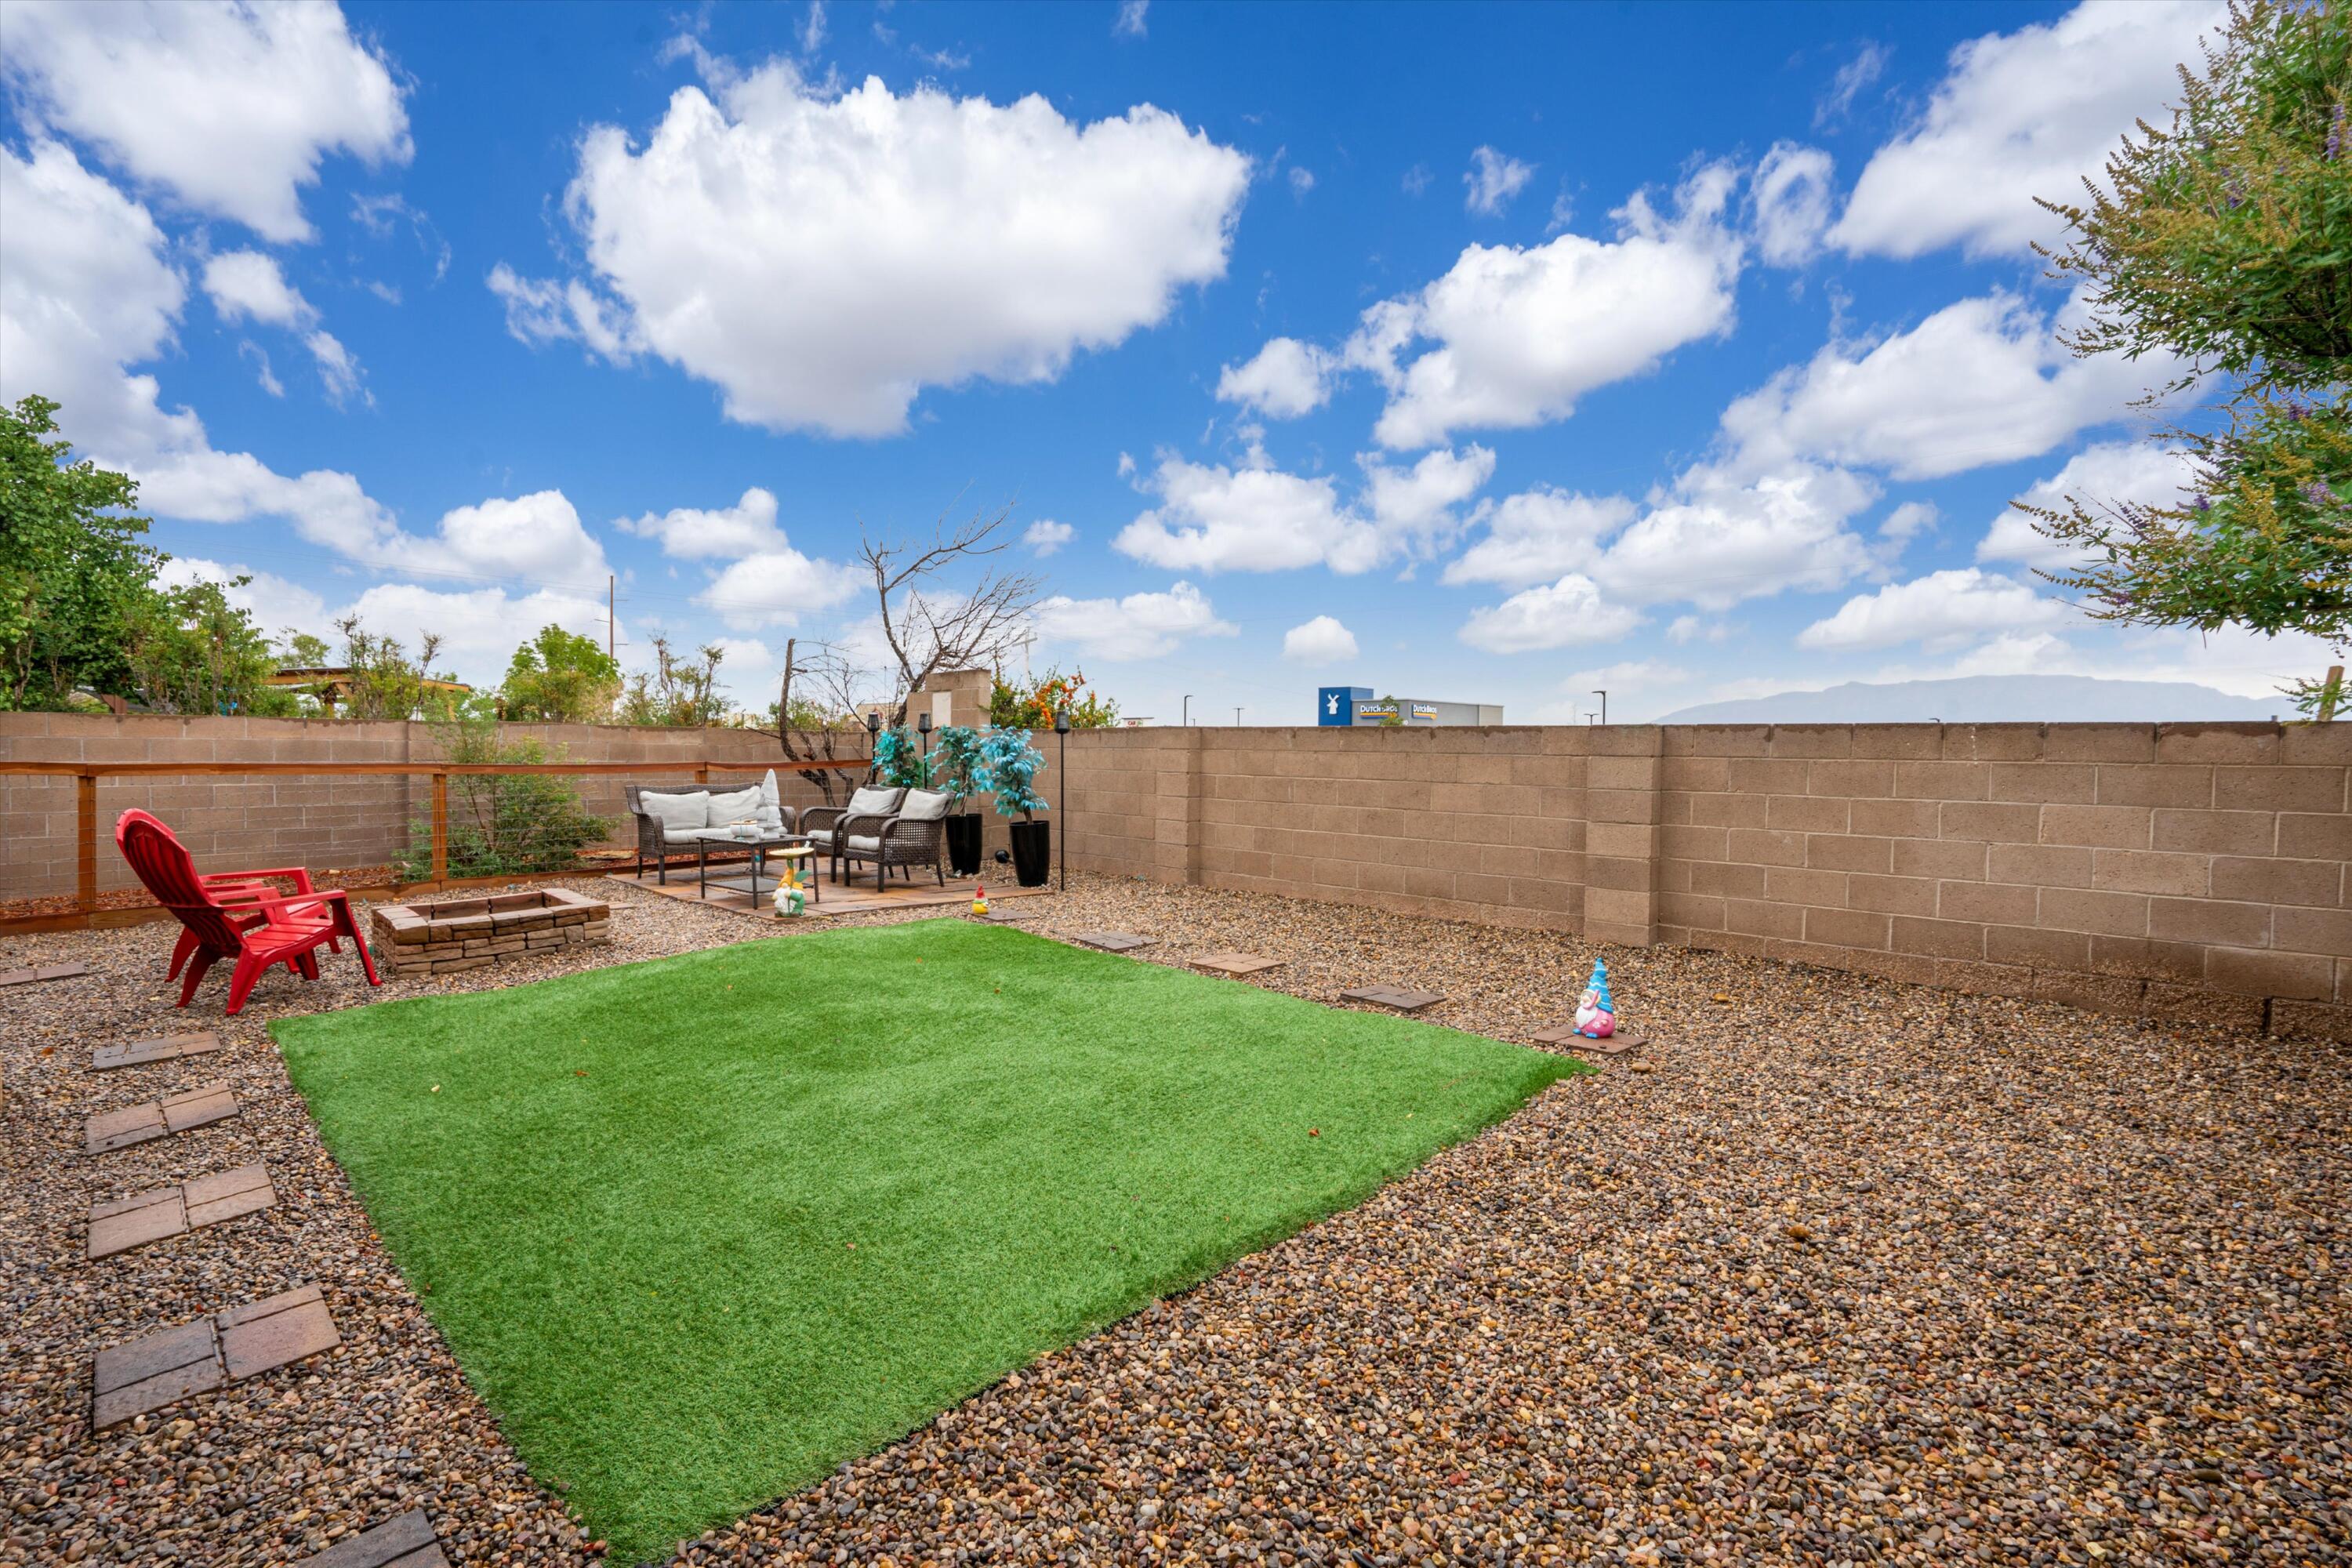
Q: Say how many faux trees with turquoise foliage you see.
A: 3